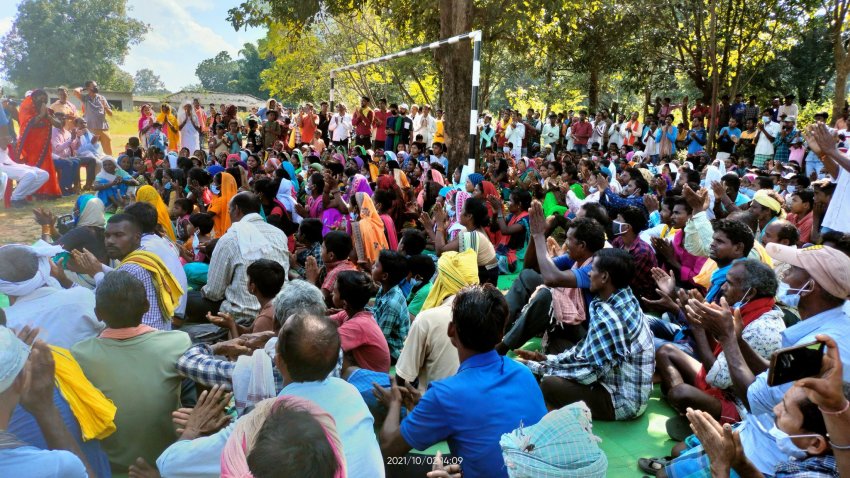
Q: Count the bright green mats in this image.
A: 1